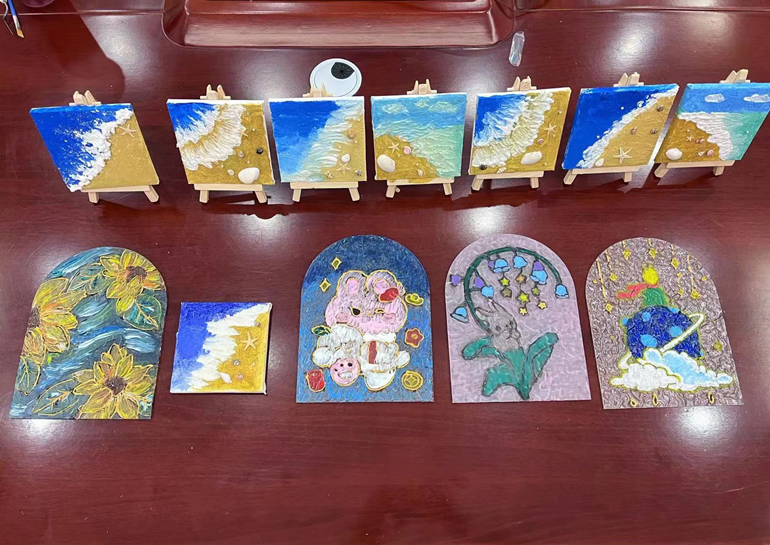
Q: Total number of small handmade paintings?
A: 12